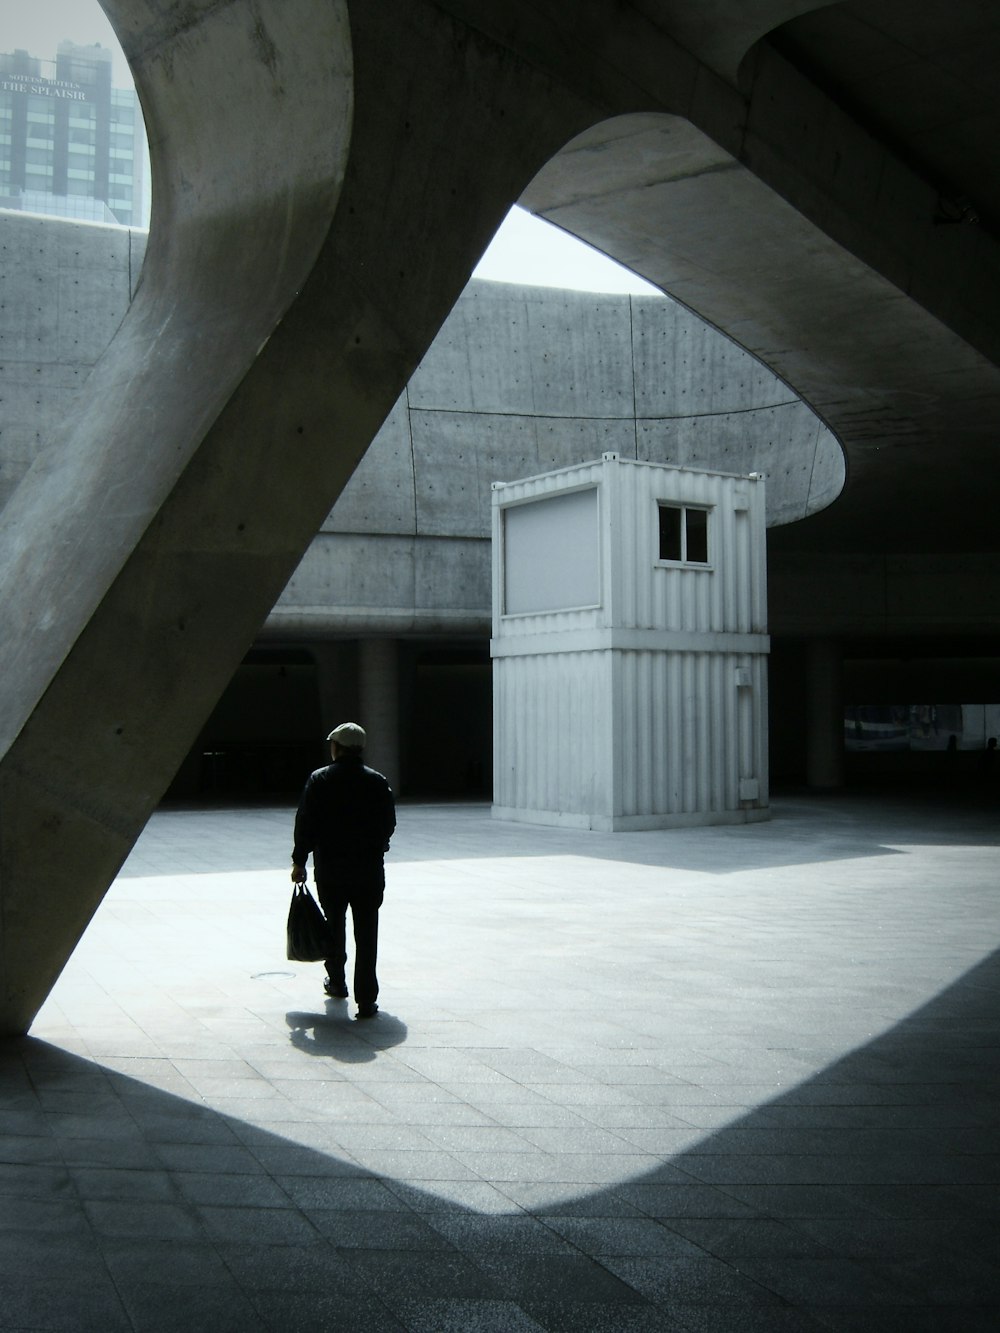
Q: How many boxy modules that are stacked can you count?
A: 2